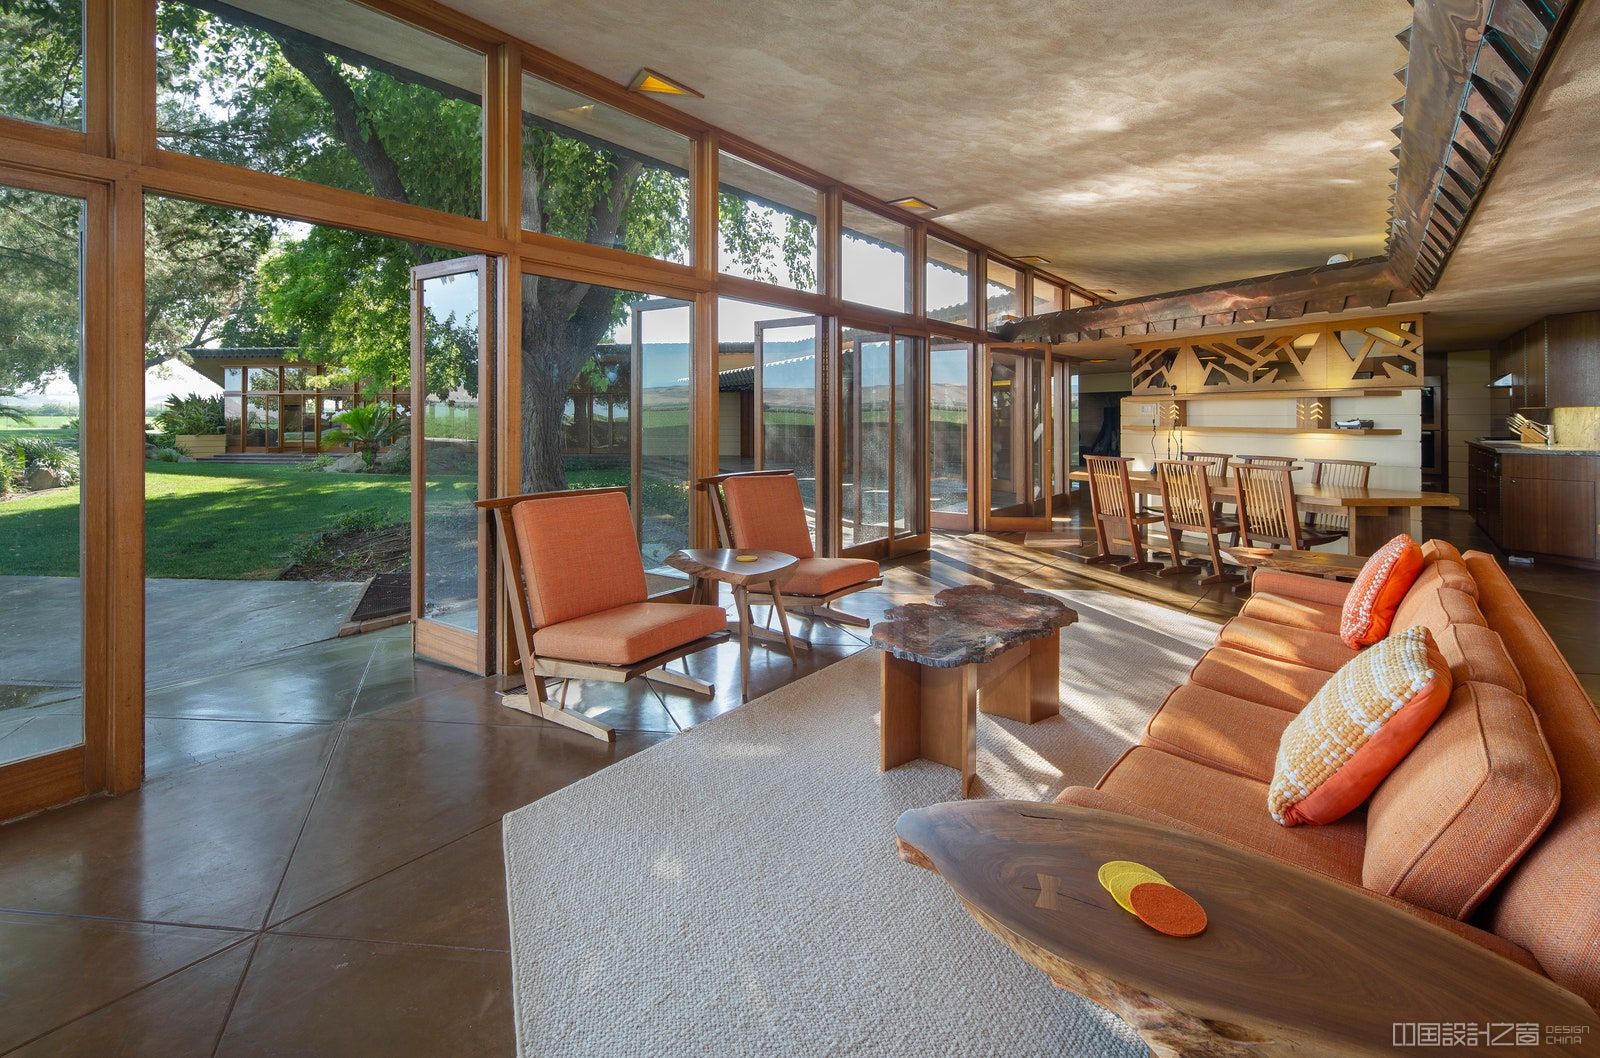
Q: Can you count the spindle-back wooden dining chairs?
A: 6